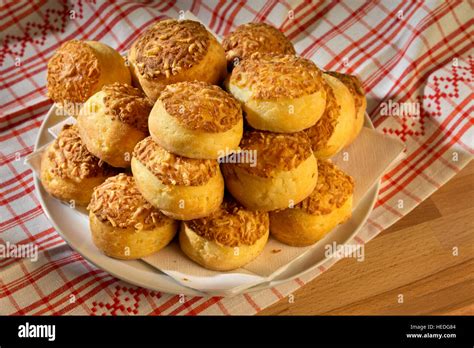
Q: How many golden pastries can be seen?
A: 14